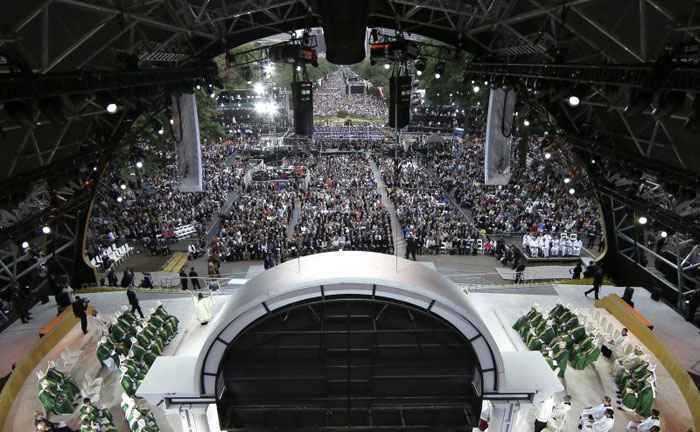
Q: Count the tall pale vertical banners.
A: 2